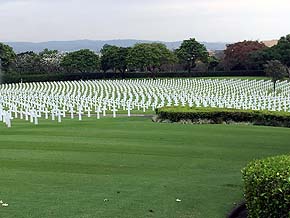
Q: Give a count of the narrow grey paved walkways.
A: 1